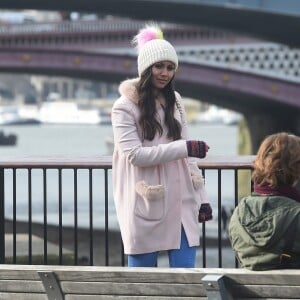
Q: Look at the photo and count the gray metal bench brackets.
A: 2